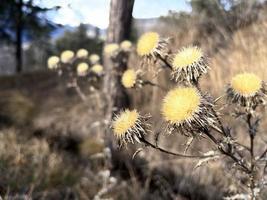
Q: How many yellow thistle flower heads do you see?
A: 14